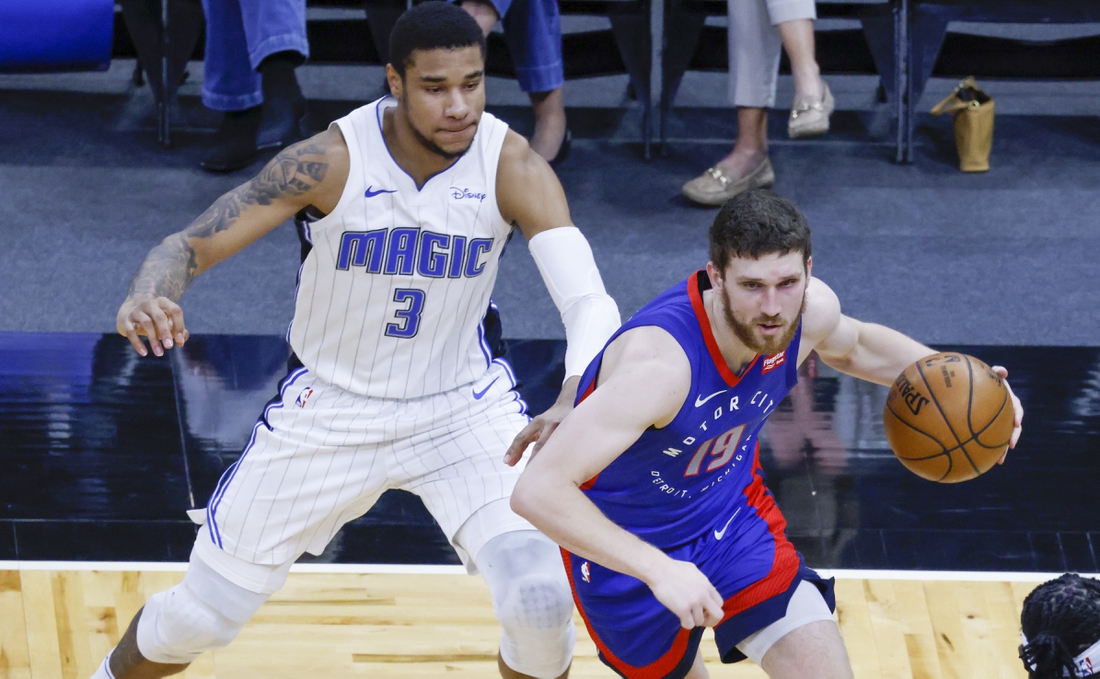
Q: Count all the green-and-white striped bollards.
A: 0